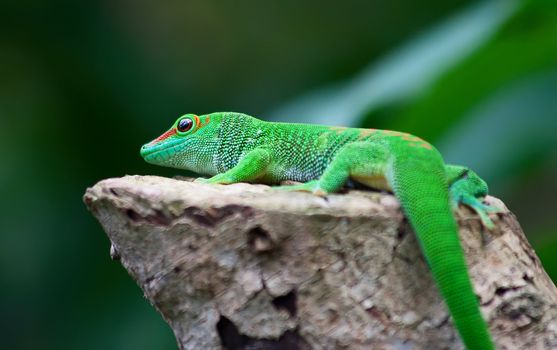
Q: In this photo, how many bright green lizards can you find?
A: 1